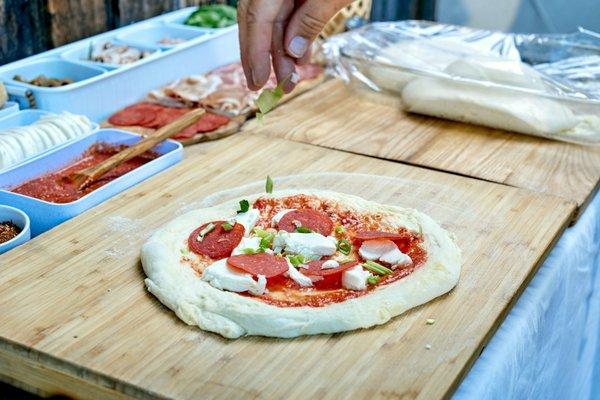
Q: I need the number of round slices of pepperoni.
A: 5